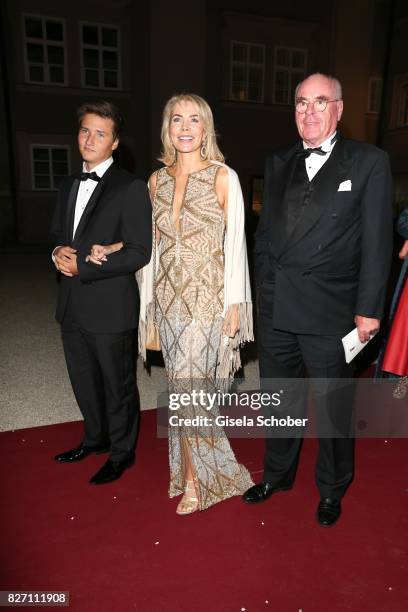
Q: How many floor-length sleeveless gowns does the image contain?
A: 1